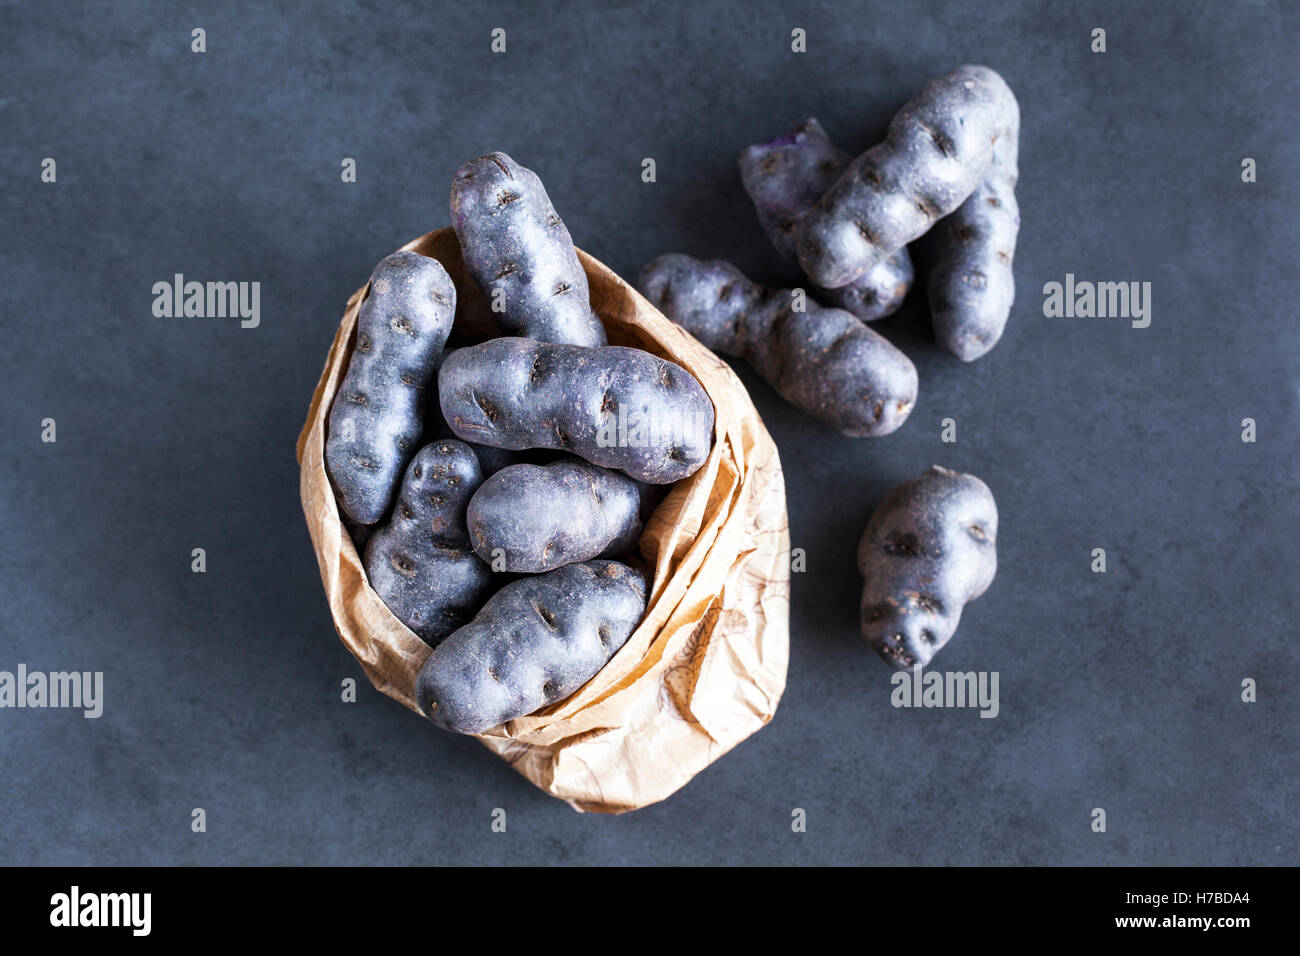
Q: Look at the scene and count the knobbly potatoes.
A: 11